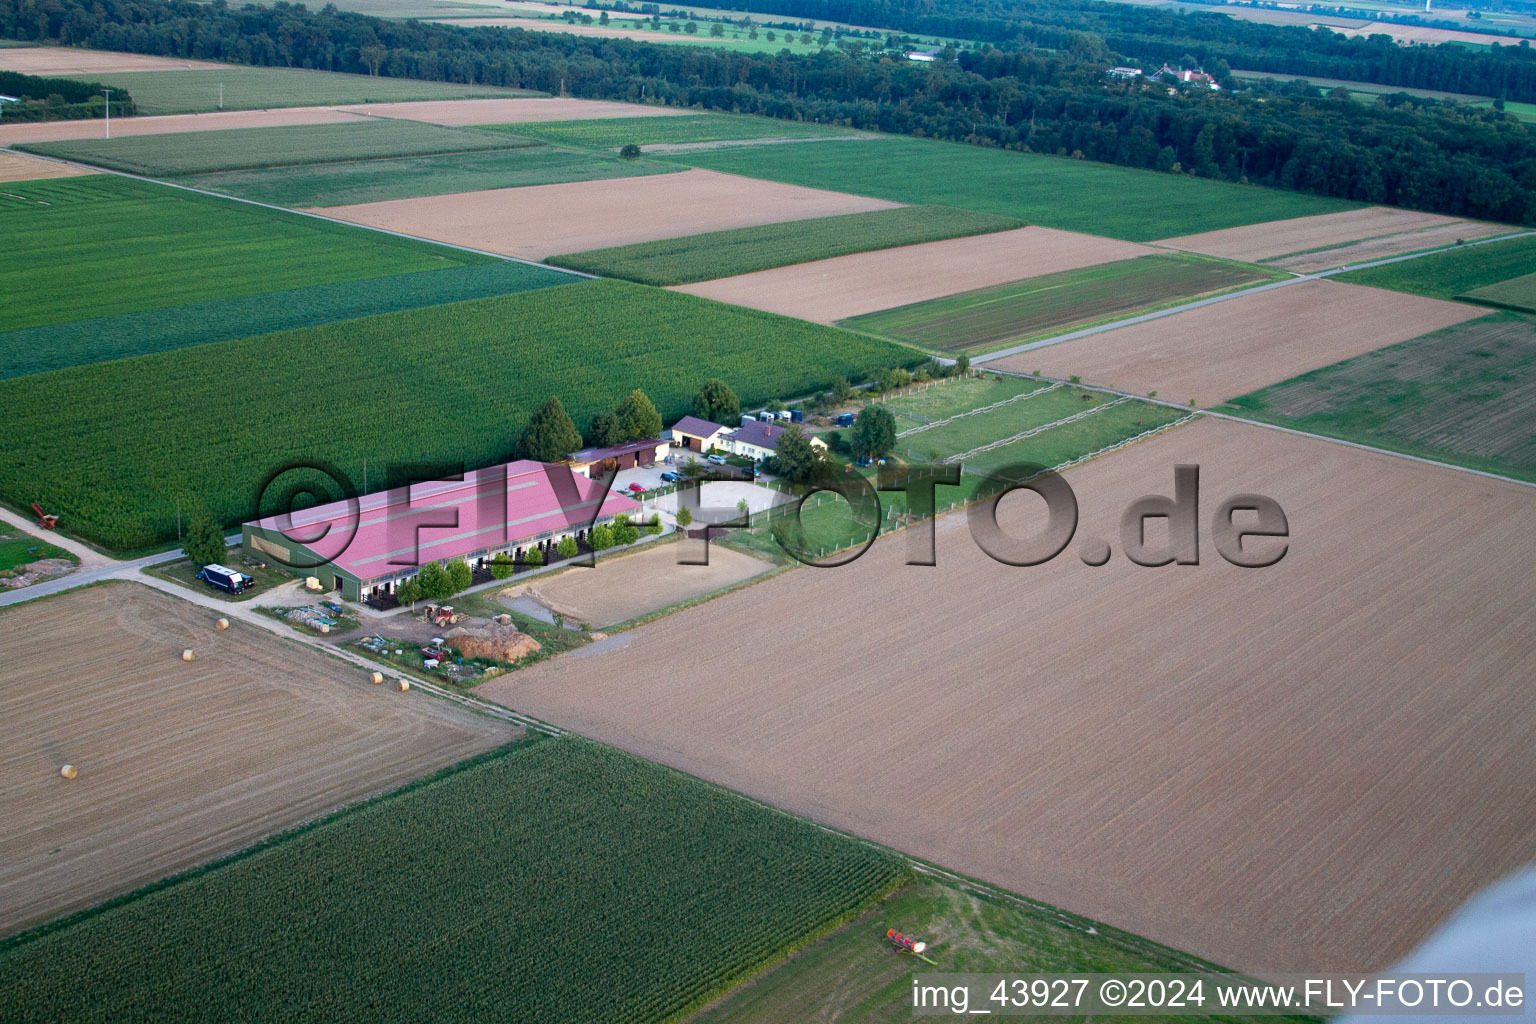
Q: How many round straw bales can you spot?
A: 5